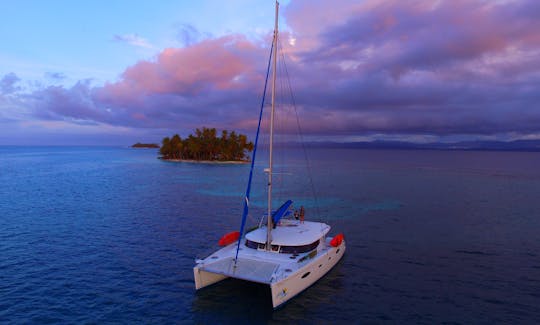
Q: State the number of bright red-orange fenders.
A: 2